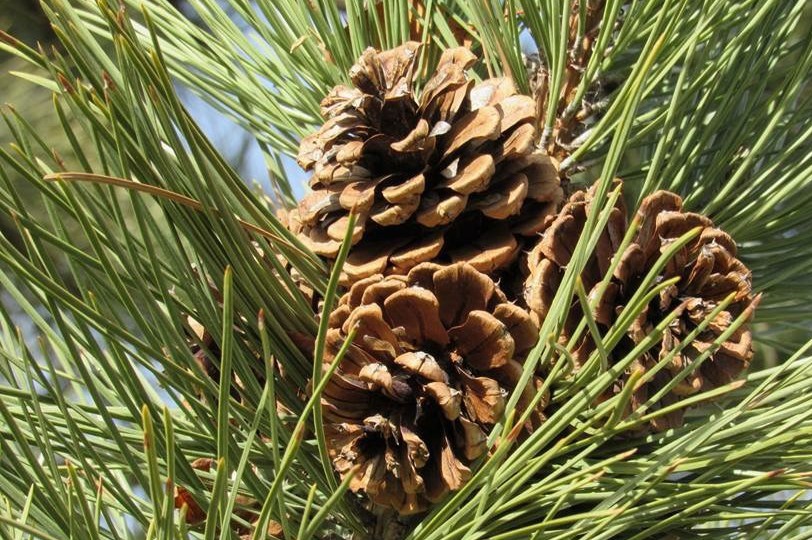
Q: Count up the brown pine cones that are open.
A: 3